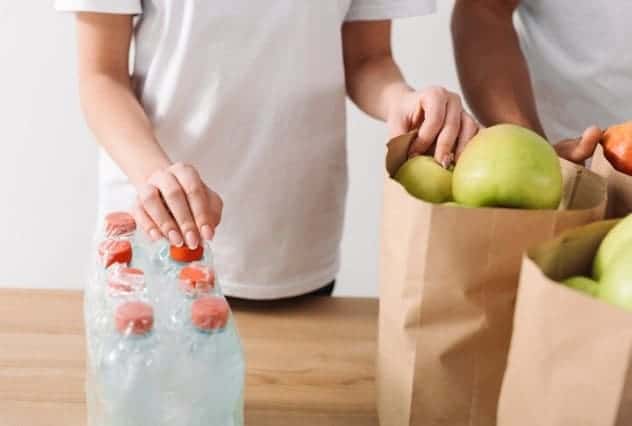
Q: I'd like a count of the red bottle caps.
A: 7